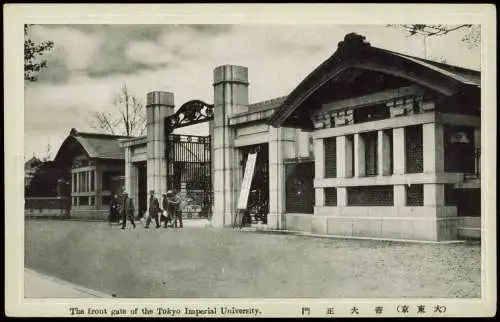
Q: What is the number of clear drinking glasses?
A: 0